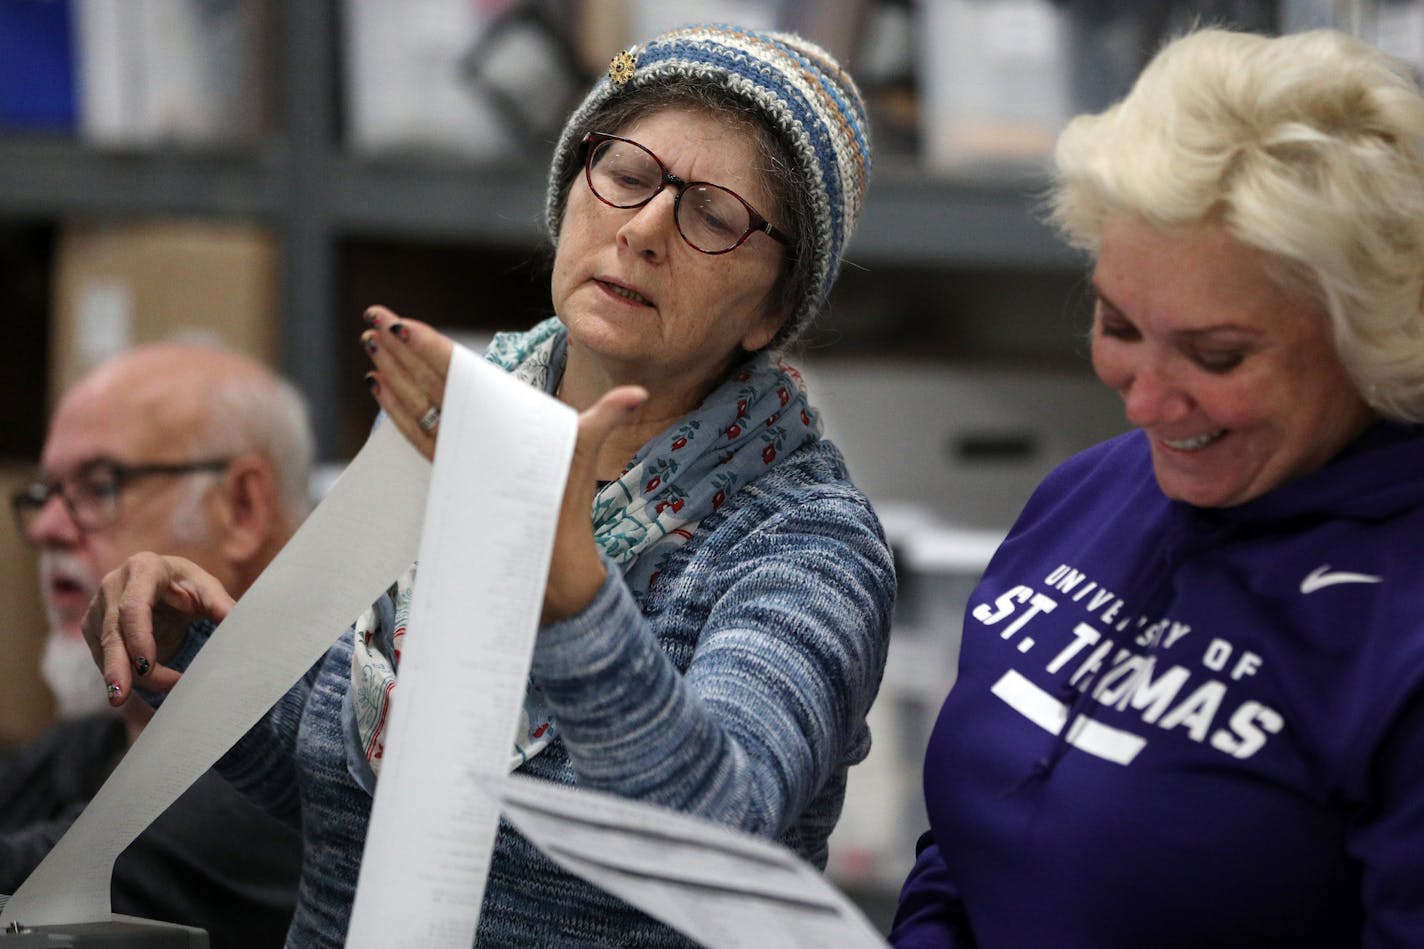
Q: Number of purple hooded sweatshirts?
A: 1